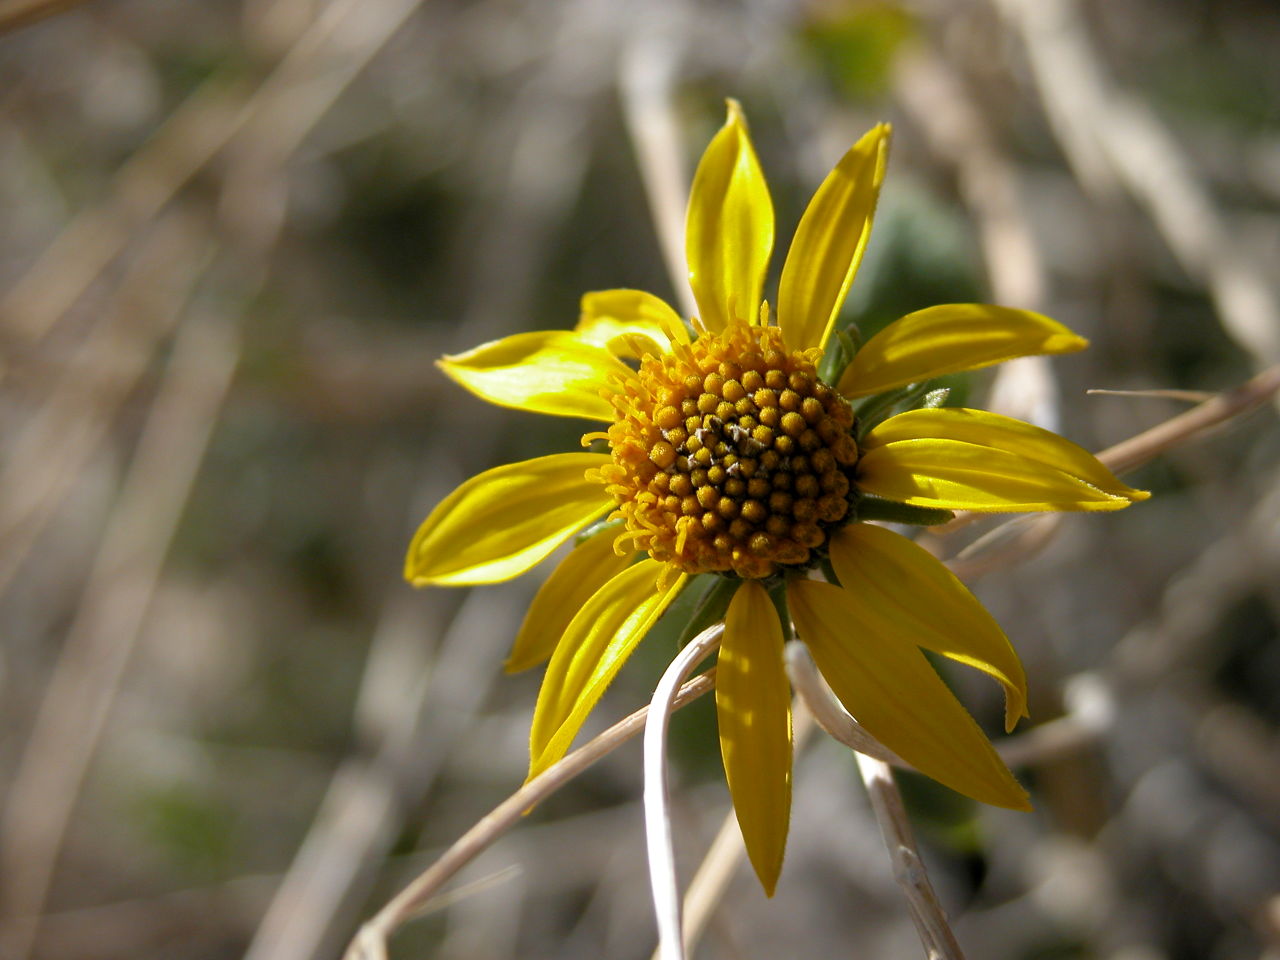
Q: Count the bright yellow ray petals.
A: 13